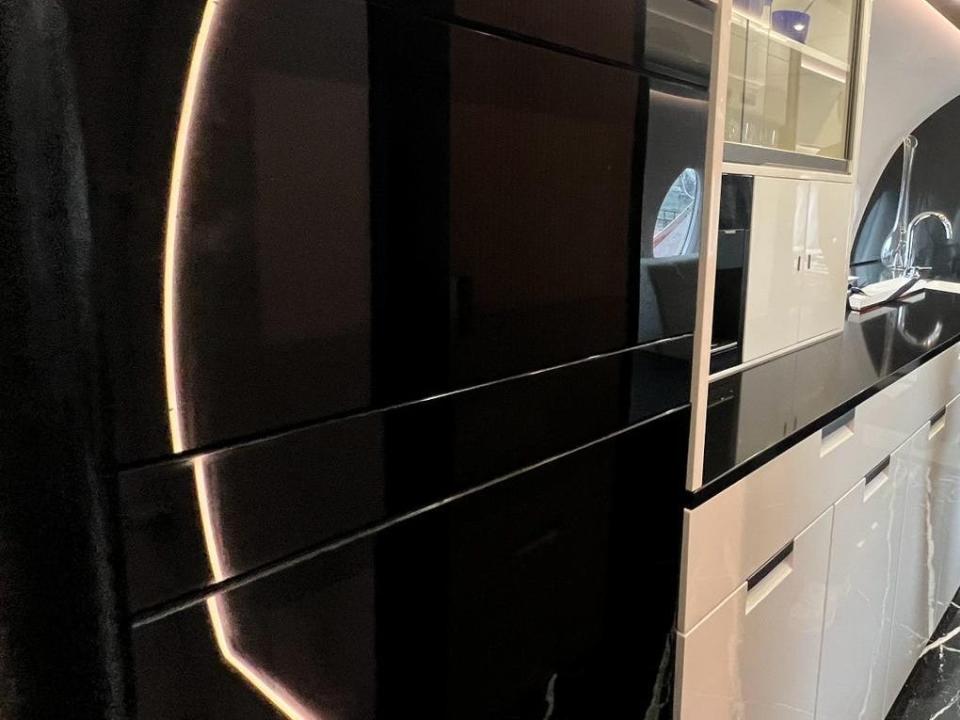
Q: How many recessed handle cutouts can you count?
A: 4